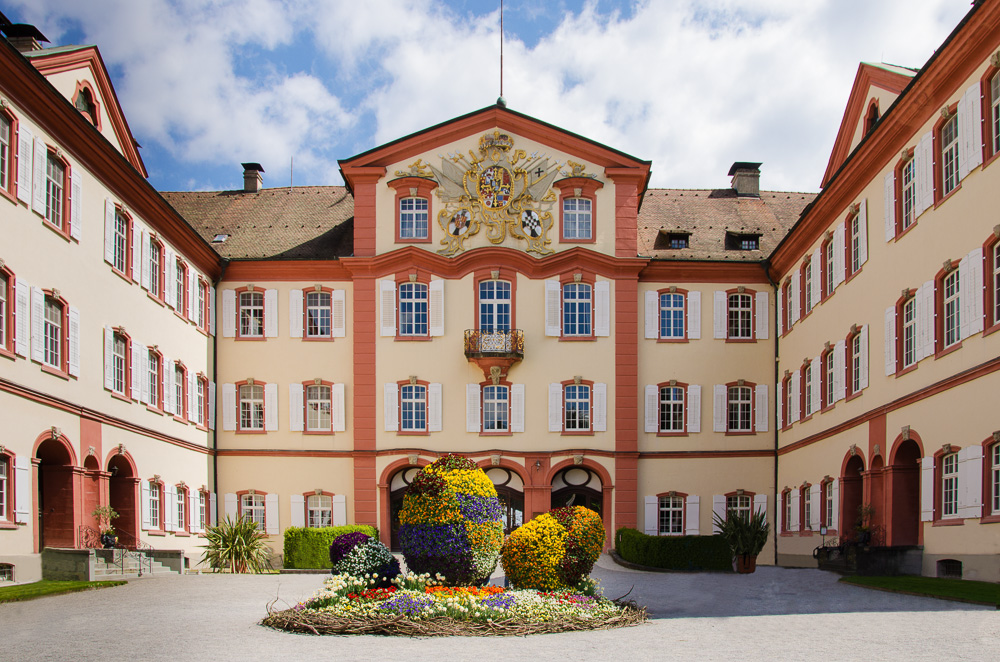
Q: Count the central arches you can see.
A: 3